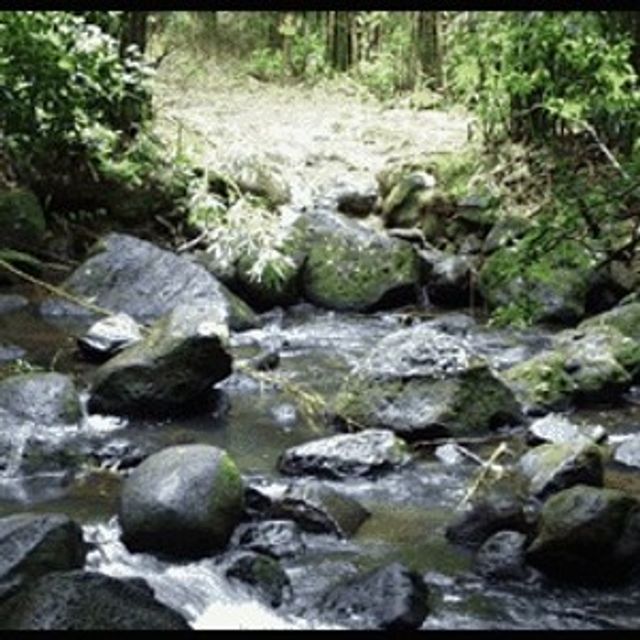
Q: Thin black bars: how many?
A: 2